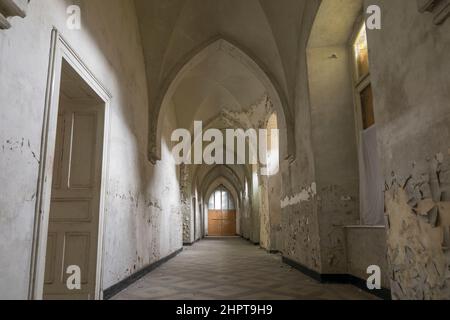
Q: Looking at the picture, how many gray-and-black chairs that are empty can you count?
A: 0